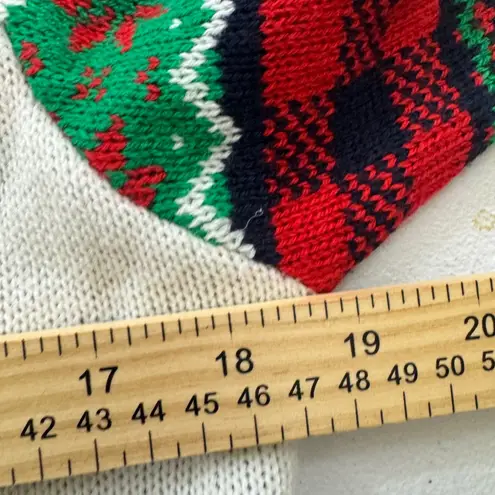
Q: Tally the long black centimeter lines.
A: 9